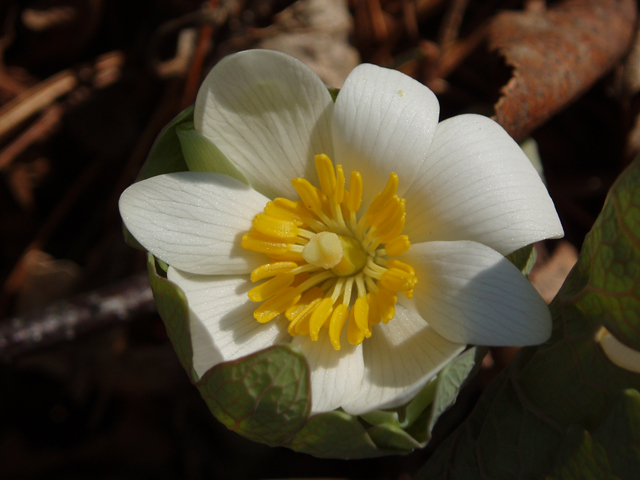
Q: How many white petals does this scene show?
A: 8